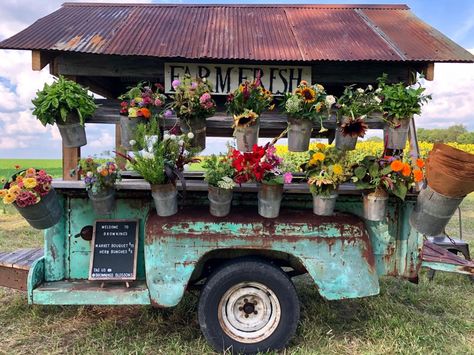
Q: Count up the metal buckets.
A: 15